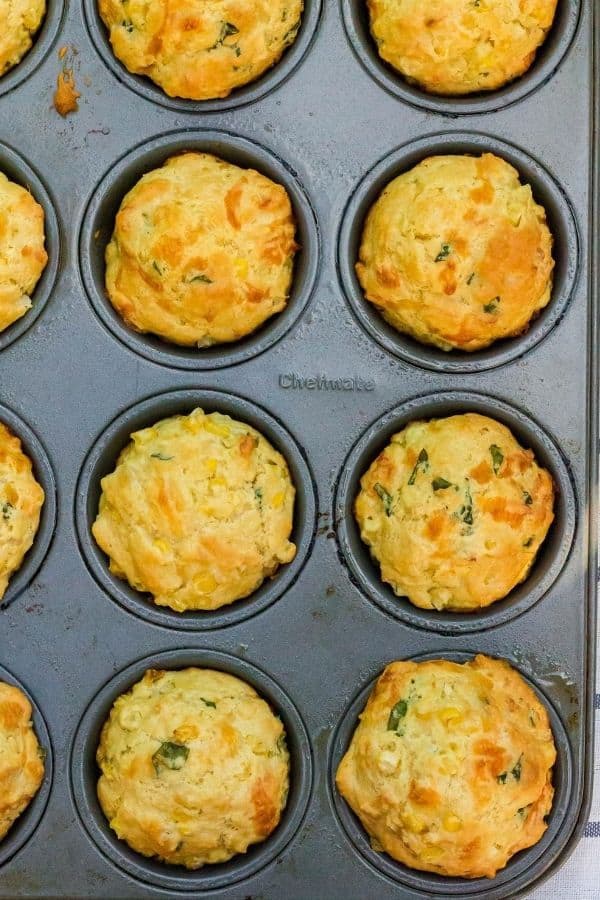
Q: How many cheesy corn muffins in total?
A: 12